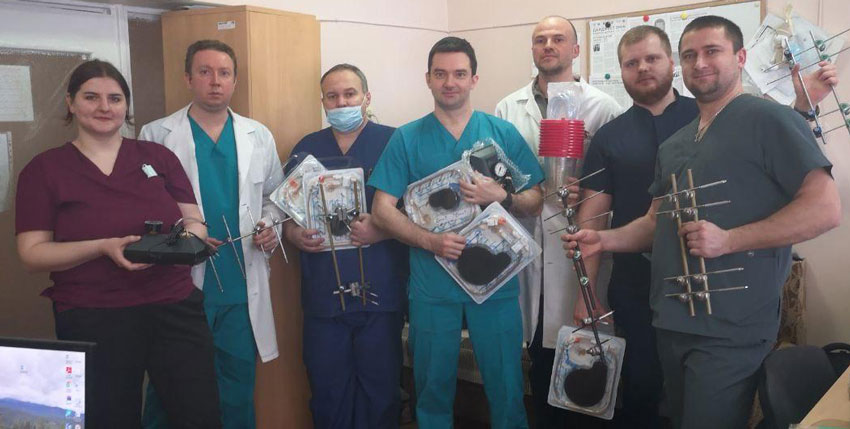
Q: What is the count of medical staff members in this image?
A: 7